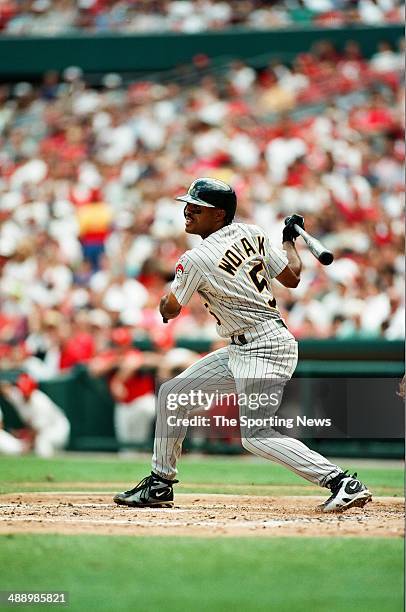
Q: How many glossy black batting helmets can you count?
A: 1